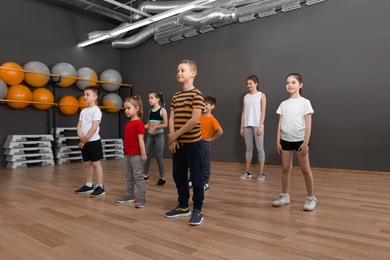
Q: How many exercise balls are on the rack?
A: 11